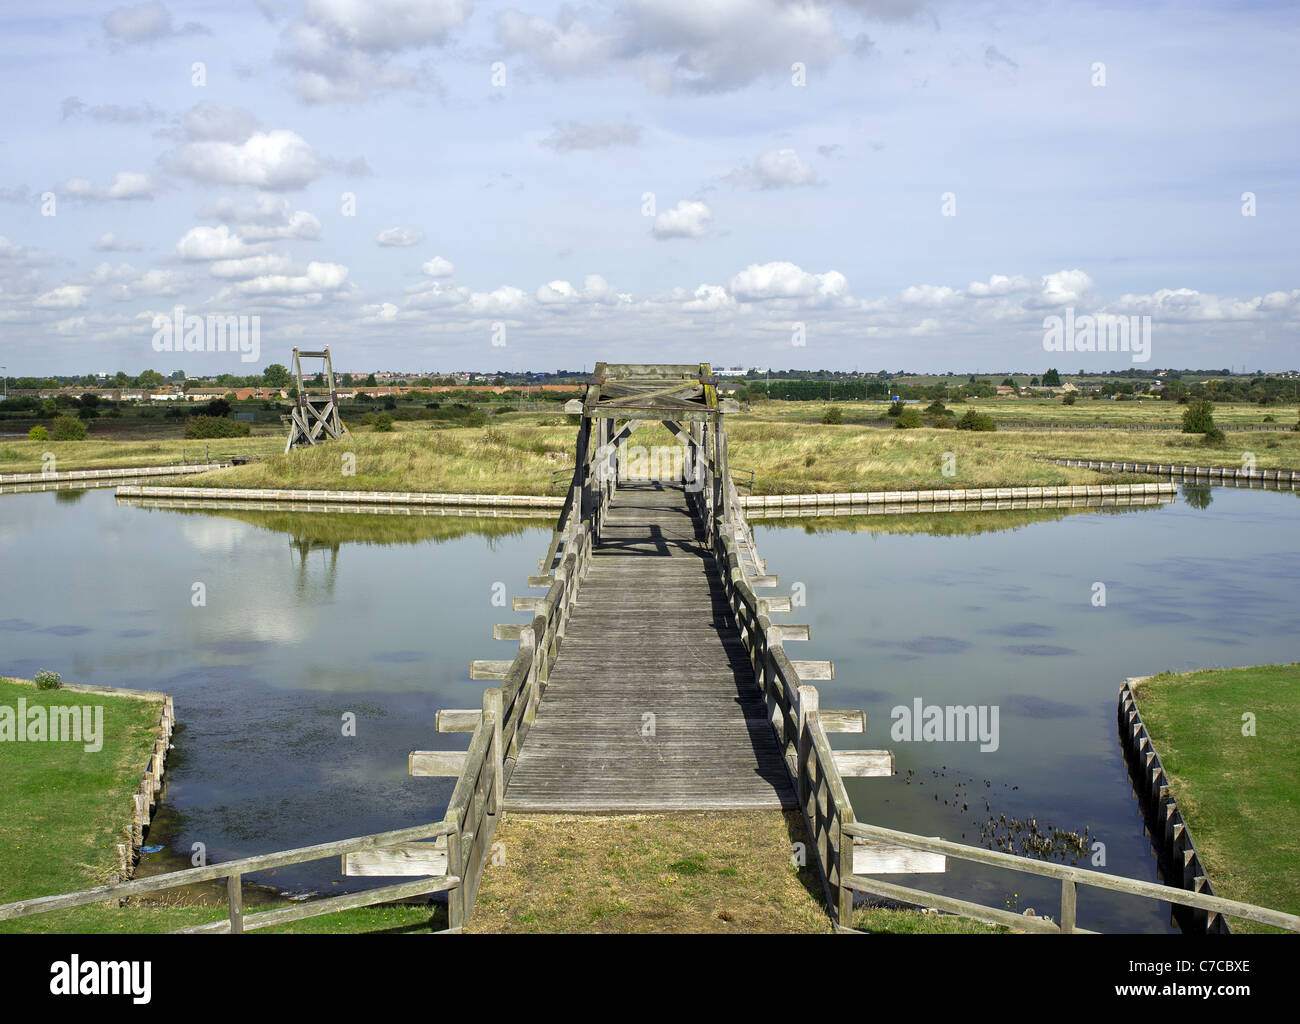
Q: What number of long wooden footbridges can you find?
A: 1